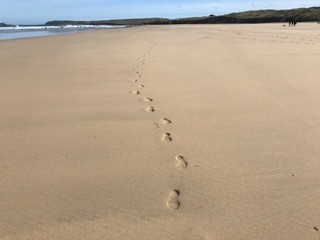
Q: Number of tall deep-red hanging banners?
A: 0